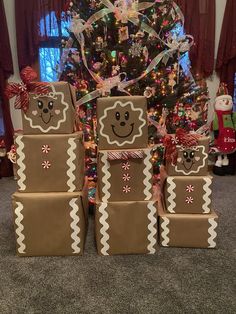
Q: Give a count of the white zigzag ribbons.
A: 12